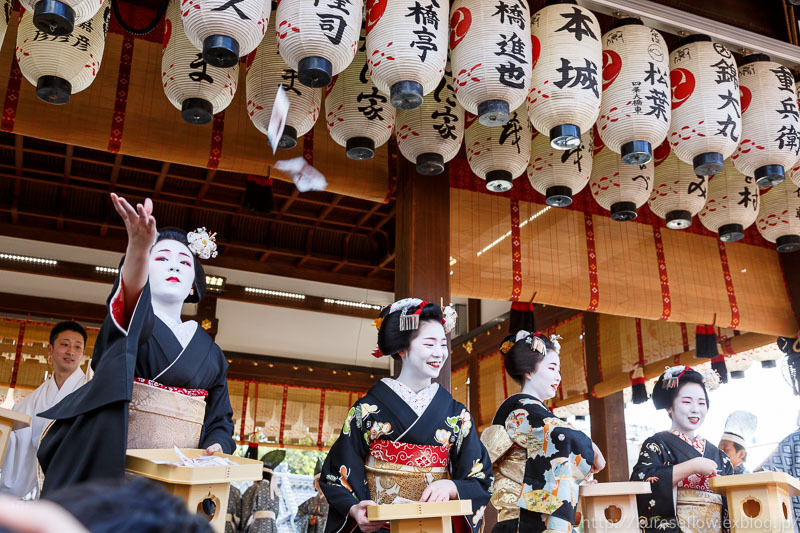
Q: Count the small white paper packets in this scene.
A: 2